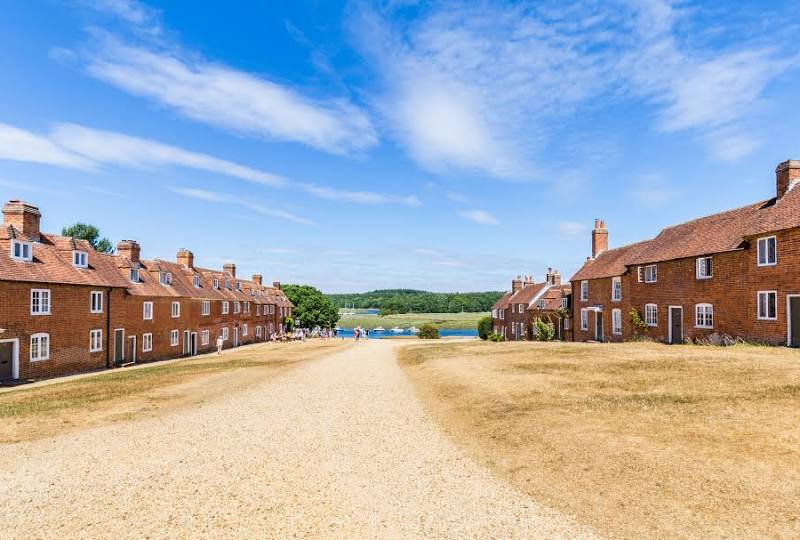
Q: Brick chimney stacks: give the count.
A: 11